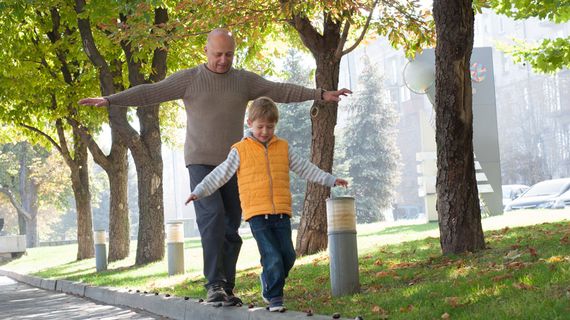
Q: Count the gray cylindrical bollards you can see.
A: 3